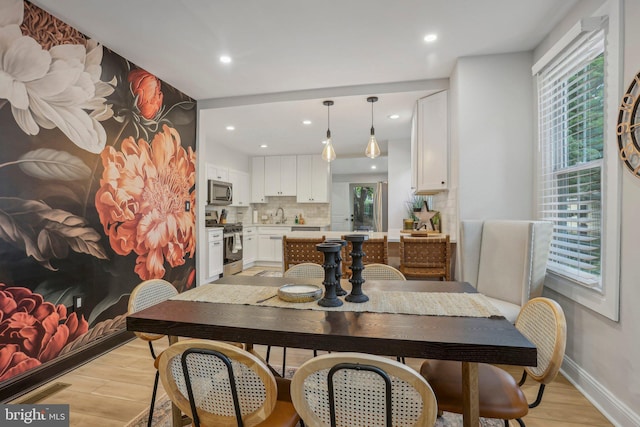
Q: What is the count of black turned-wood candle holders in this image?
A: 3